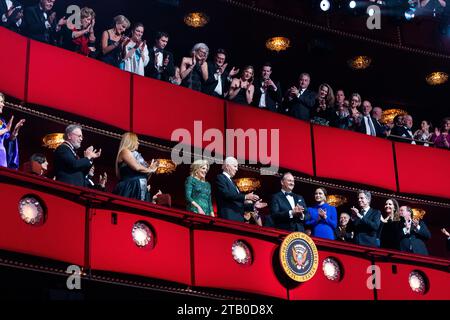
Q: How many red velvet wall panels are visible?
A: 11